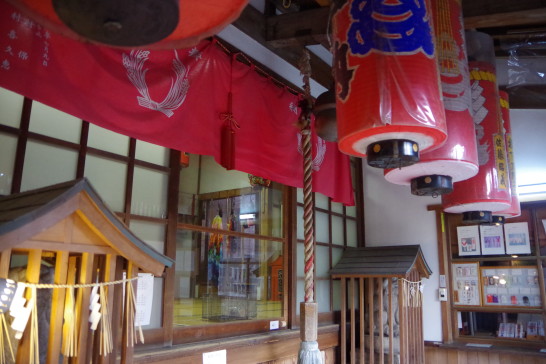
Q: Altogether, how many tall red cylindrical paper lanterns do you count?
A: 4